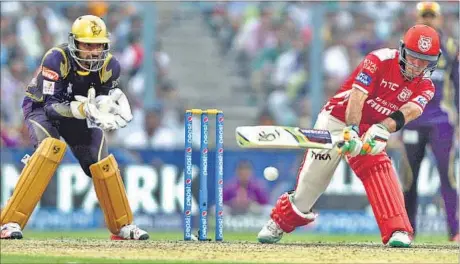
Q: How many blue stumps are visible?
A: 3